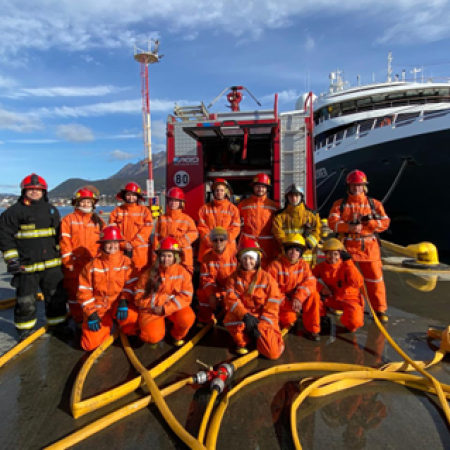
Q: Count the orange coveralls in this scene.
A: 12